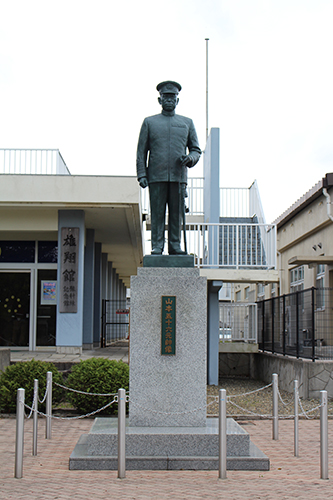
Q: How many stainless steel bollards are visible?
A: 8